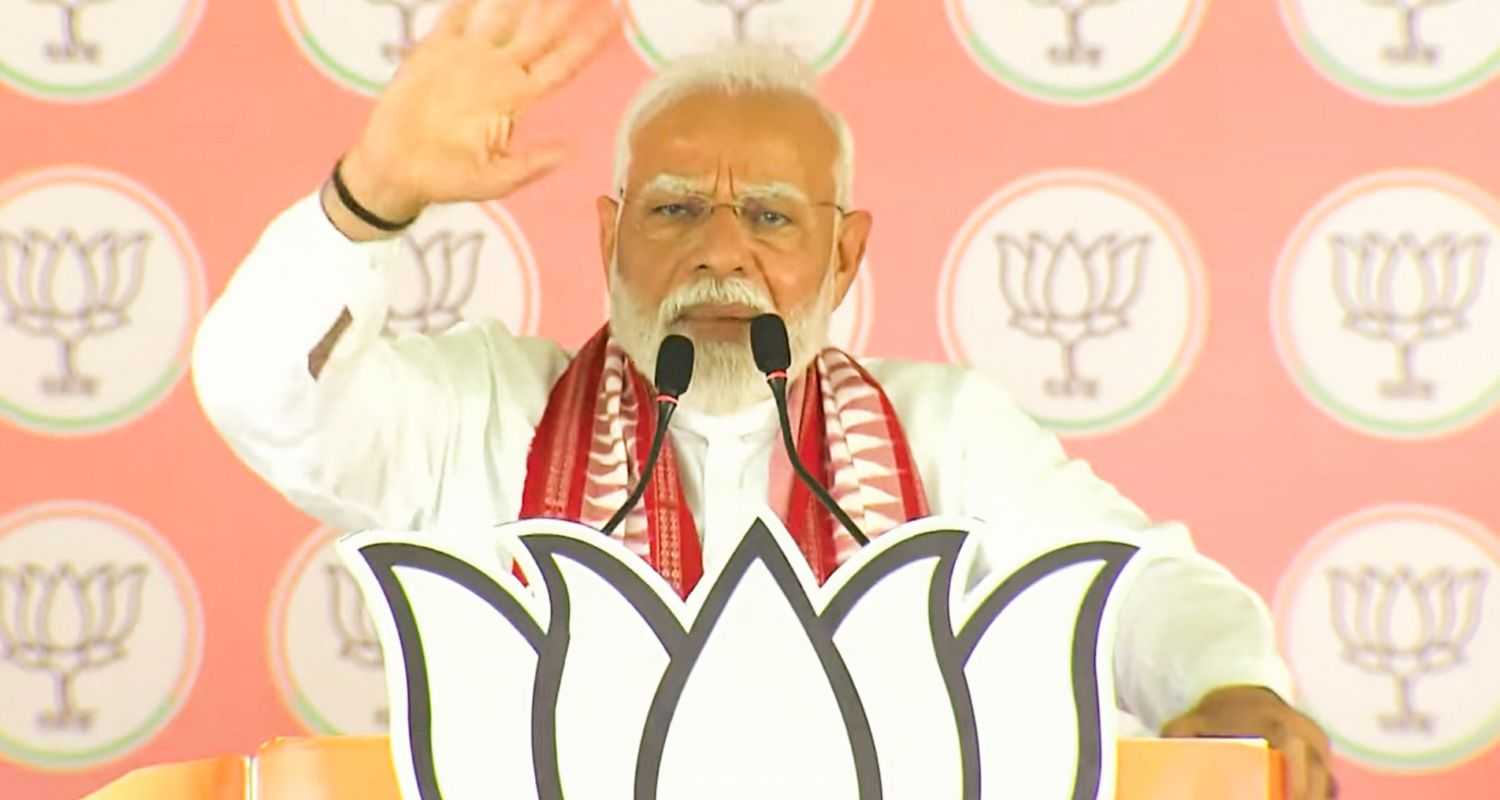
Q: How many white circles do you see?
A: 13